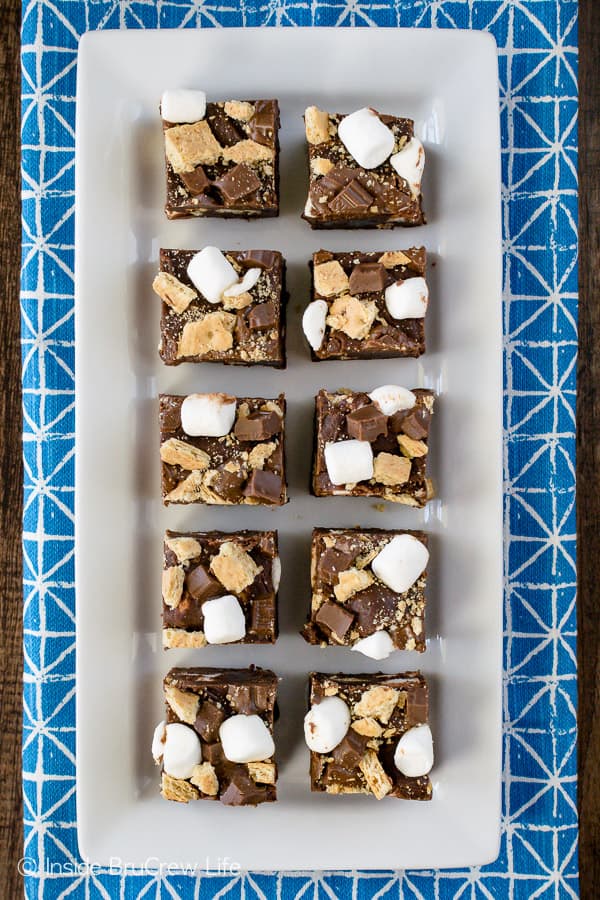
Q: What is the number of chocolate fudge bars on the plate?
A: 10